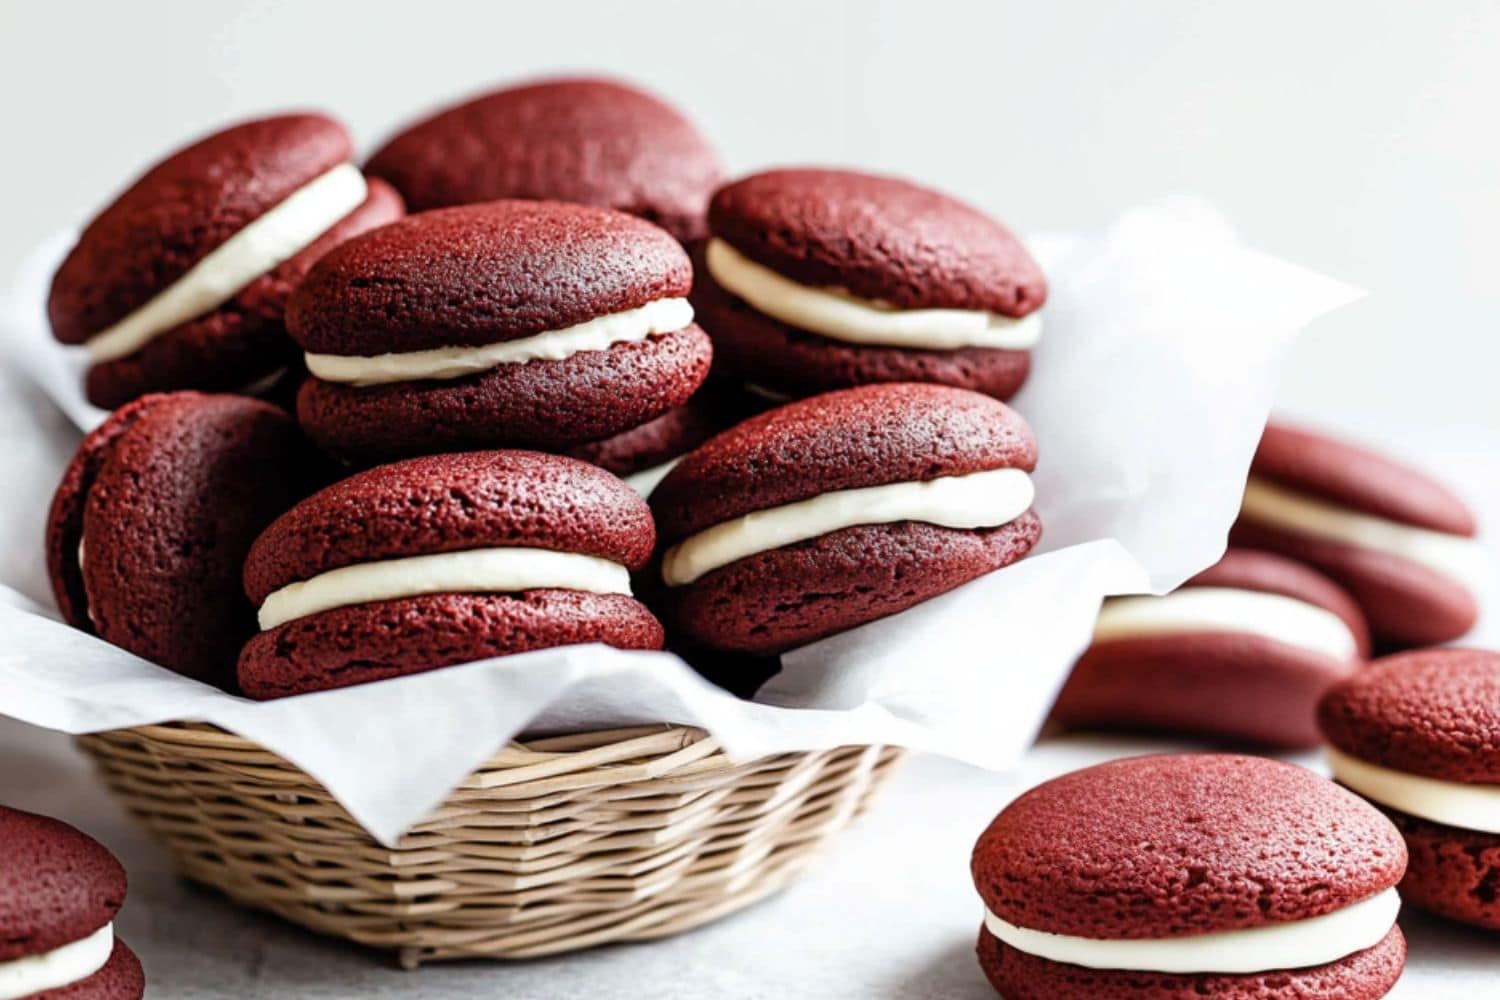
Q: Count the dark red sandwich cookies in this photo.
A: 13